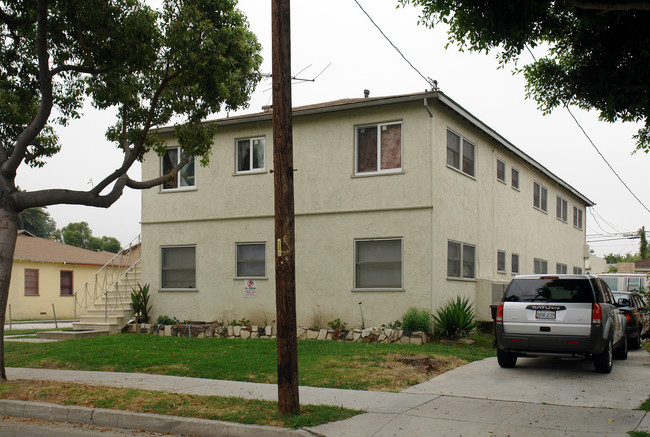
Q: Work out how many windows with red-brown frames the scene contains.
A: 2